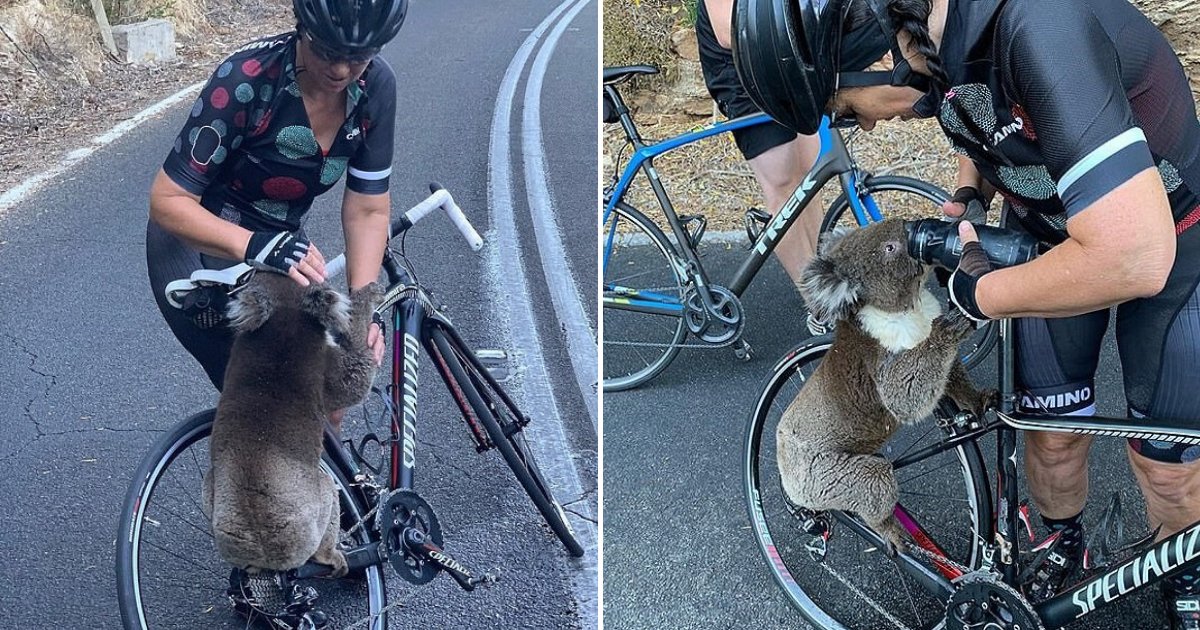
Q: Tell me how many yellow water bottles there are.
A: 0